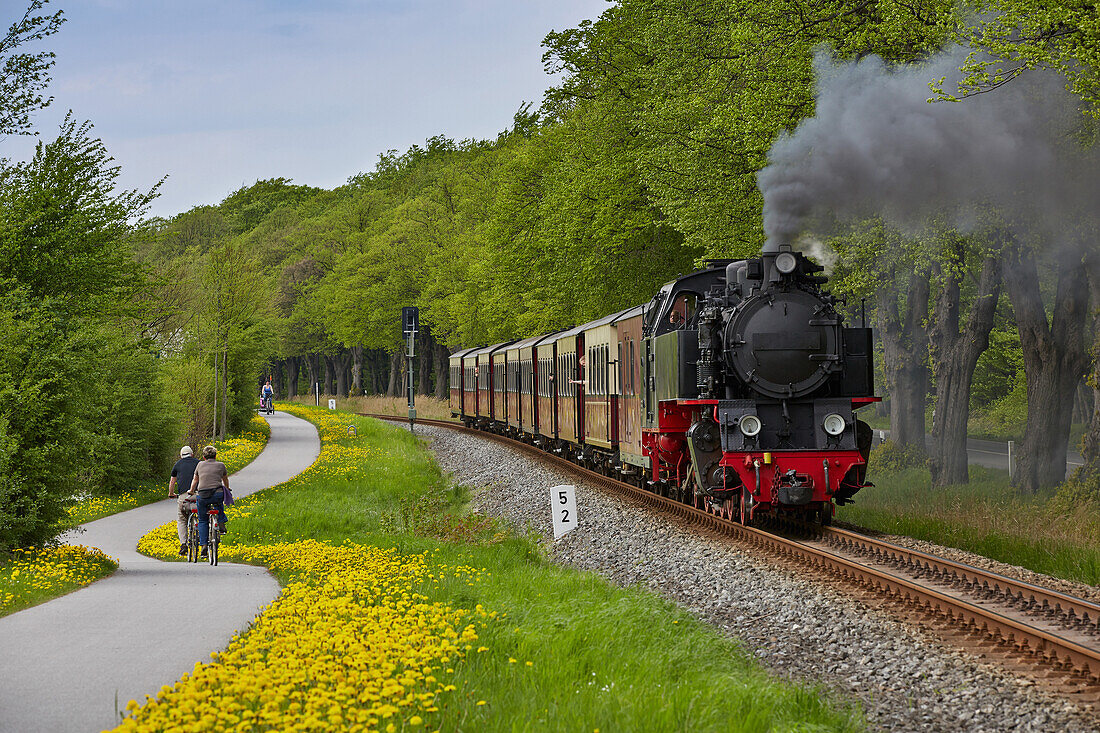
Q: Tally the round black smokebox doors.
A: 1